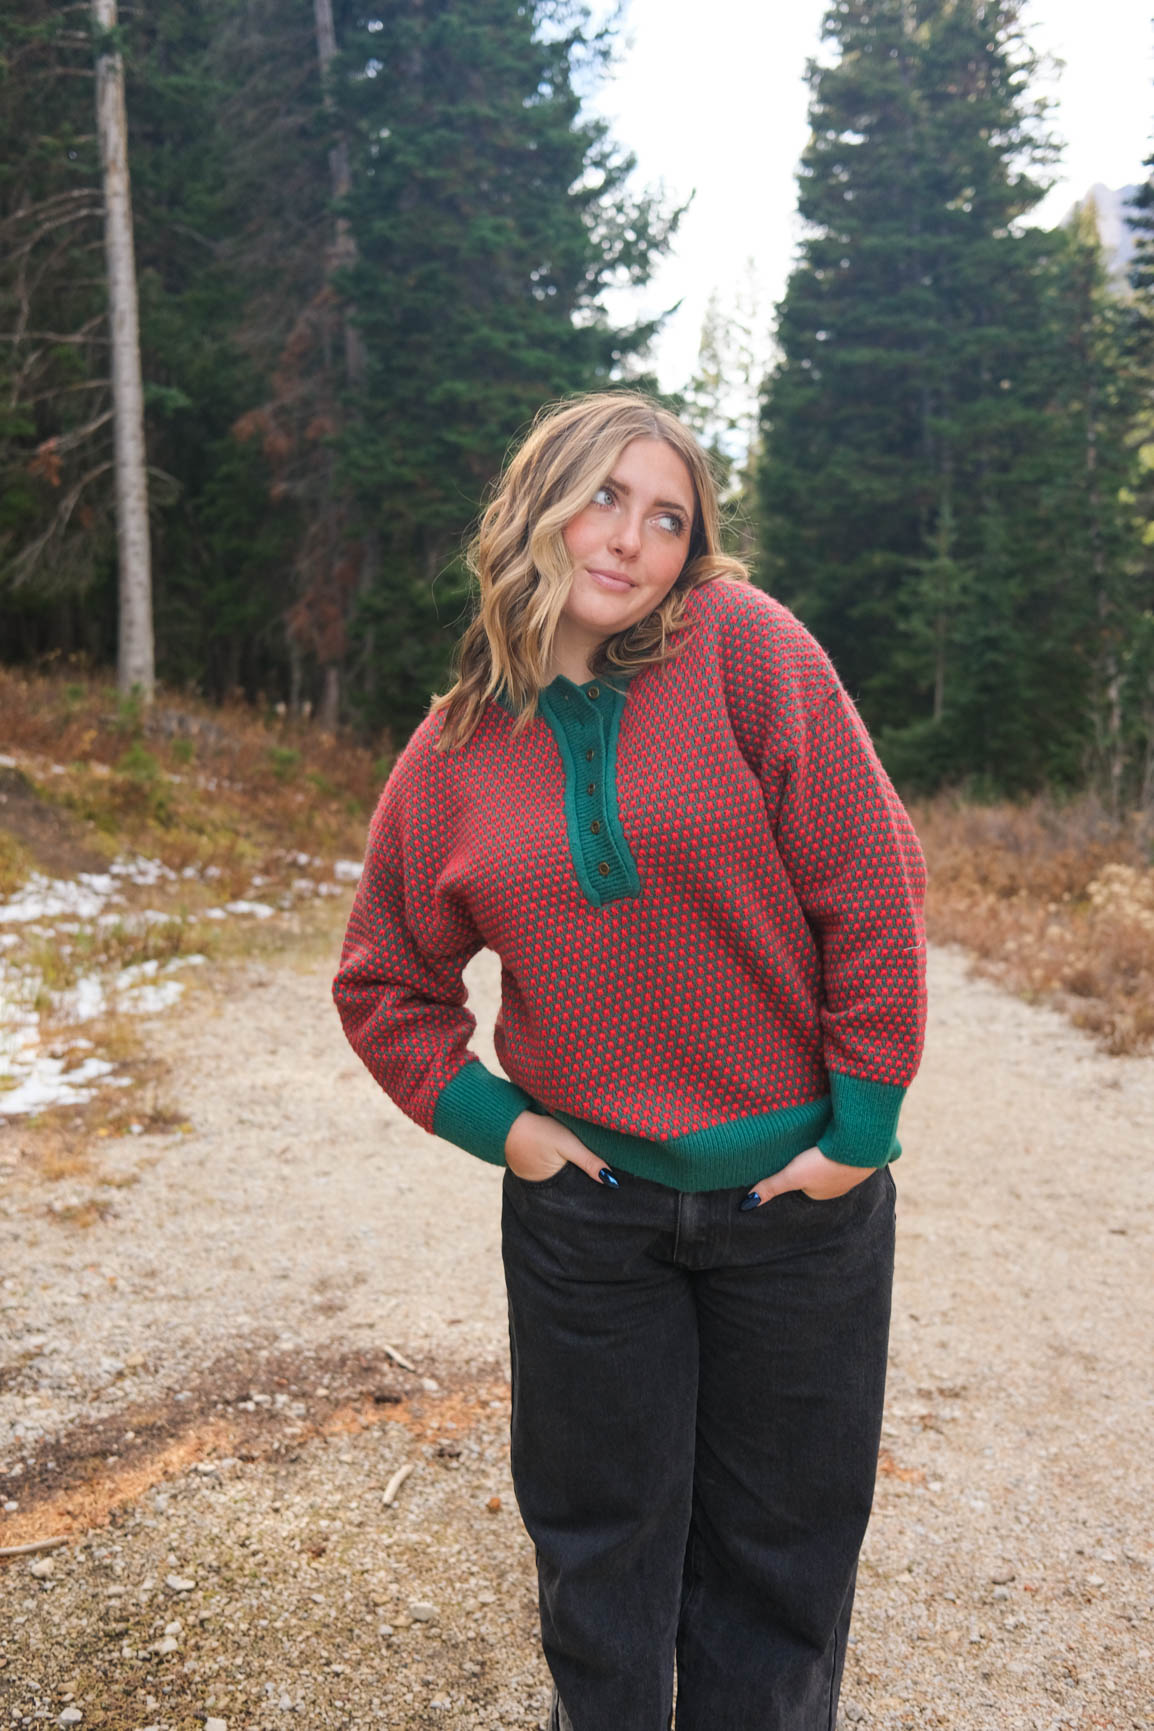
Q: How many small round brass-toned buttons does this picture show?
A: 5